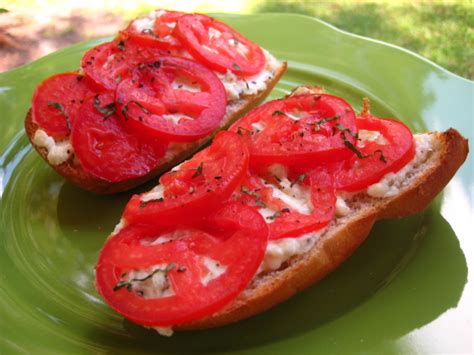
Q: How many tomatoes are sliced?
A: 11